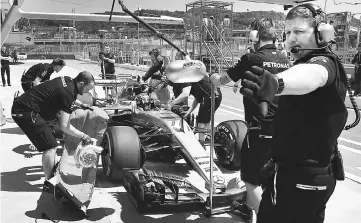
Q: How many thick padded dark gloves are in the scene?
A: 1